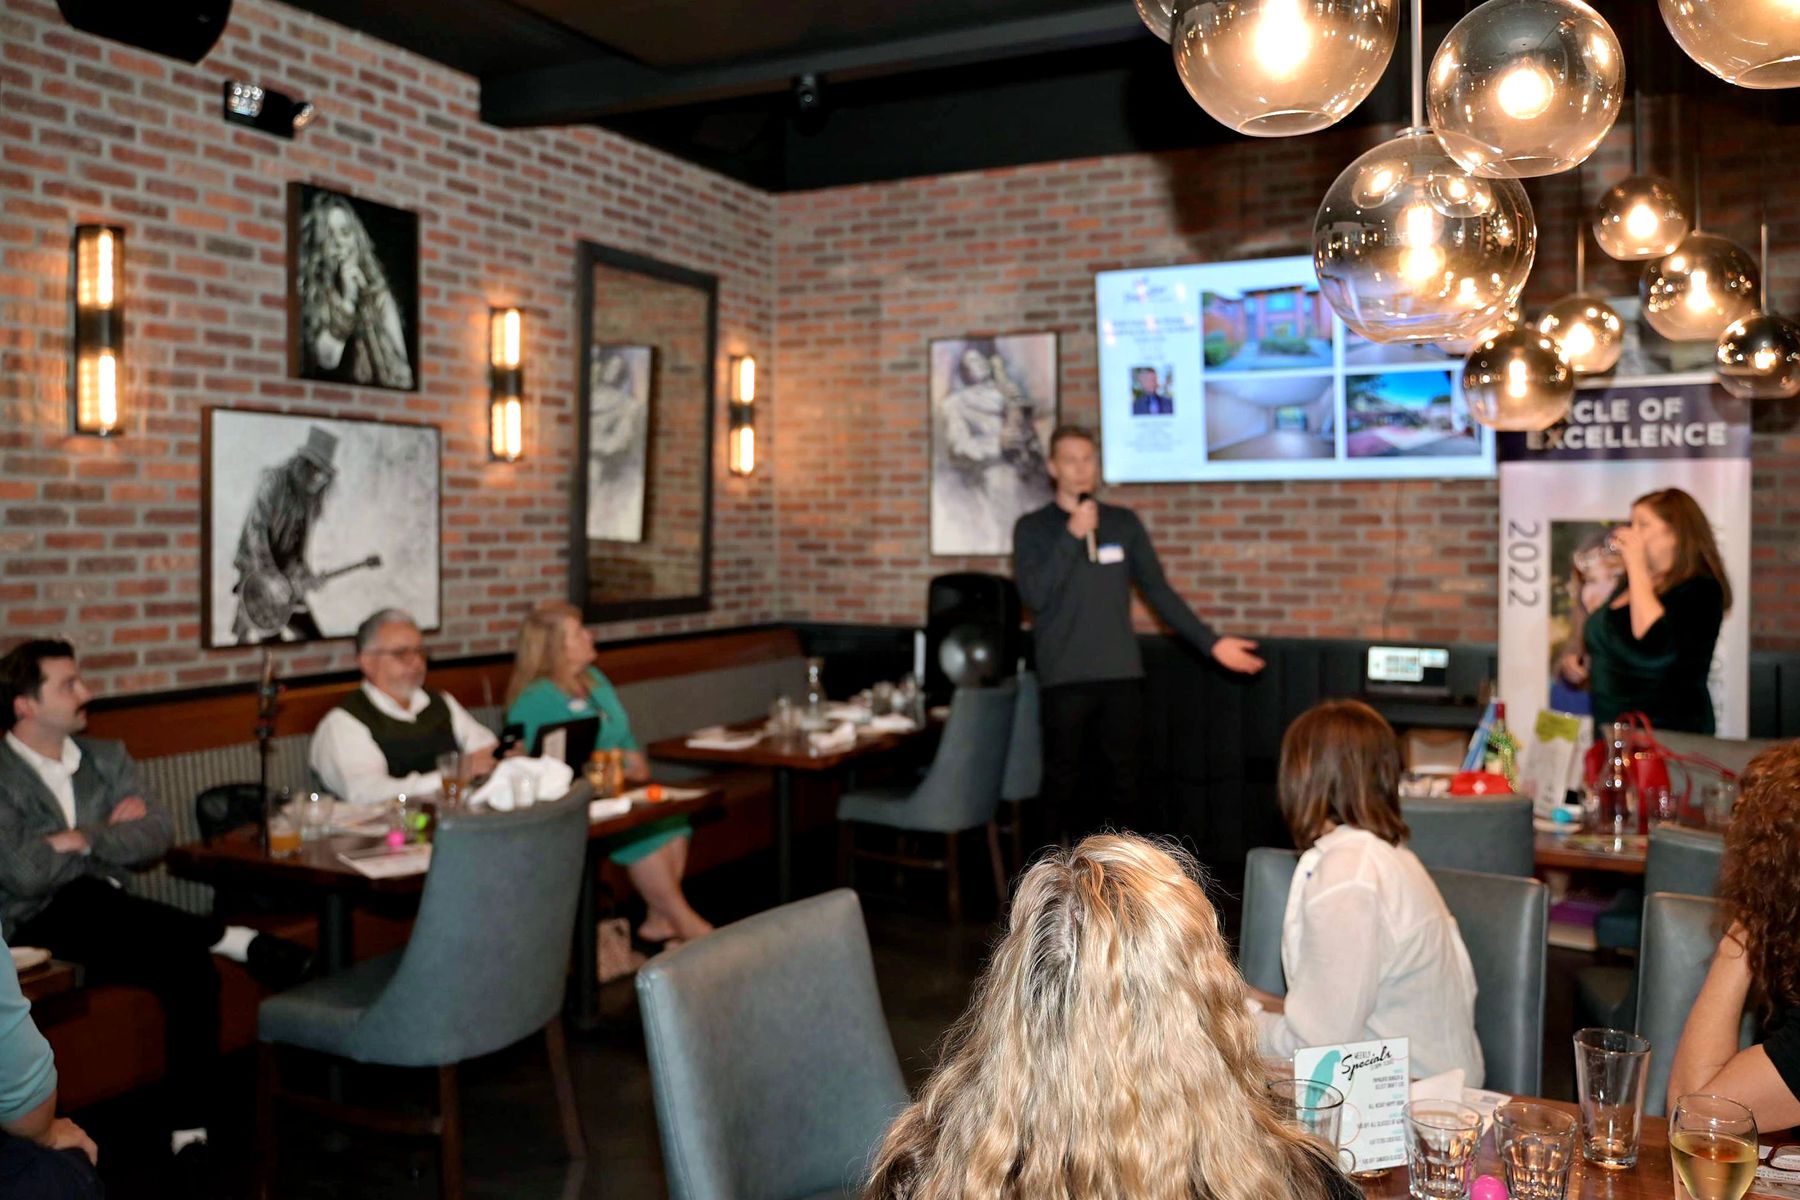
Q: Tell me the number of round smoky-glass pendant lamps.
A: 11